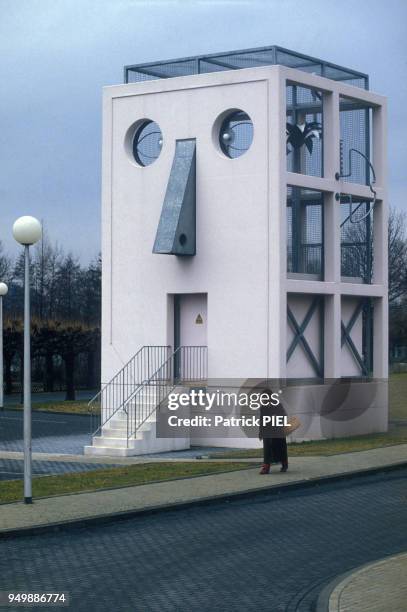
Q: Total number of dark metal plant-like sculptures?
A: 1